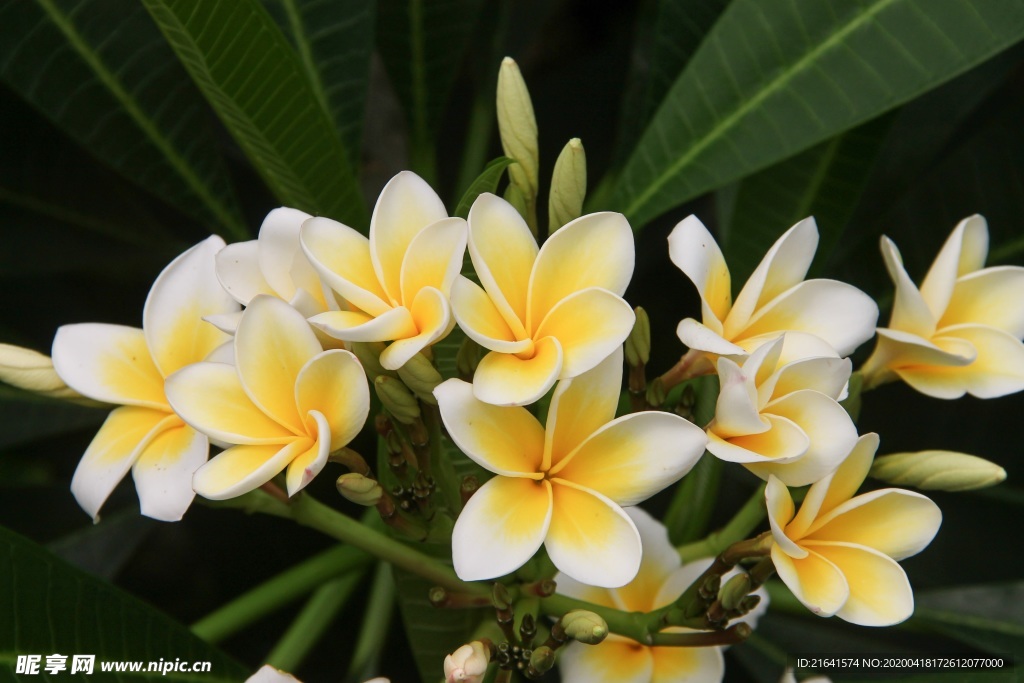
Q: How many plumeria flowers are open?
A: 11